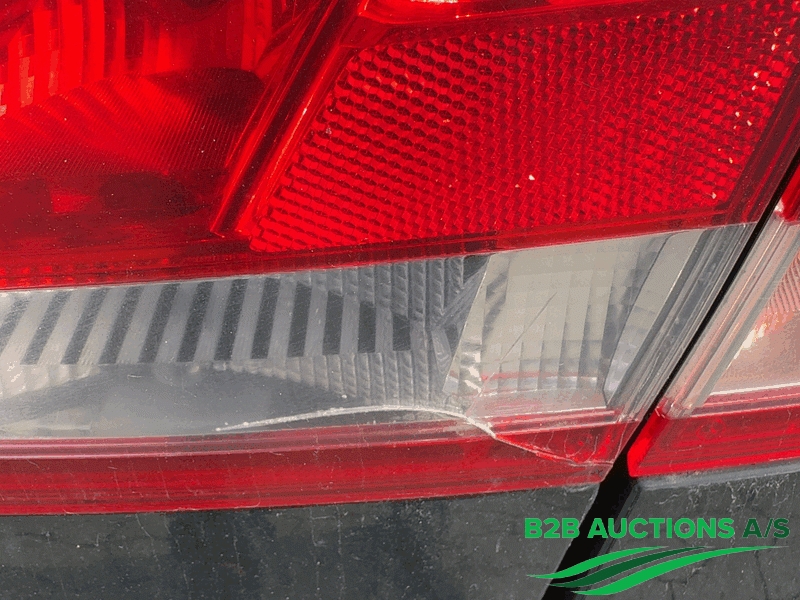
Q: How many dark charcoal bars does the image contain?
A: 12